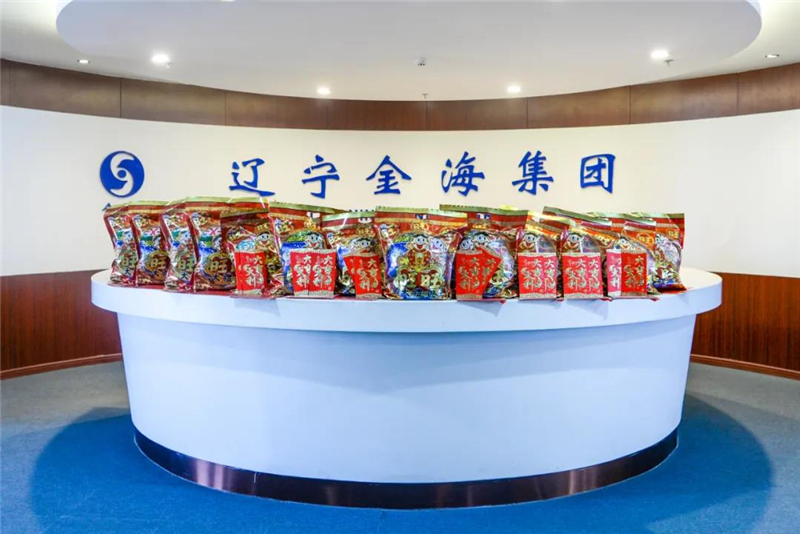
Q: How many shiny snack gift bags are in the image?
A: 13